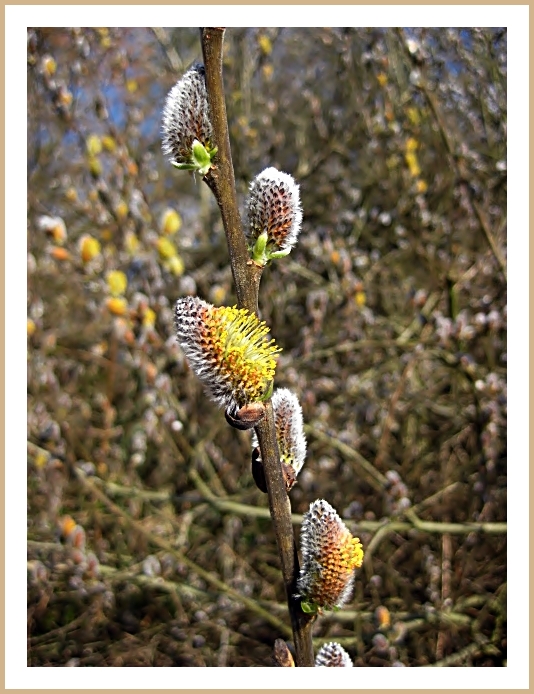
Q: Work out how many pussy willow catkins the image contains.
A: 6